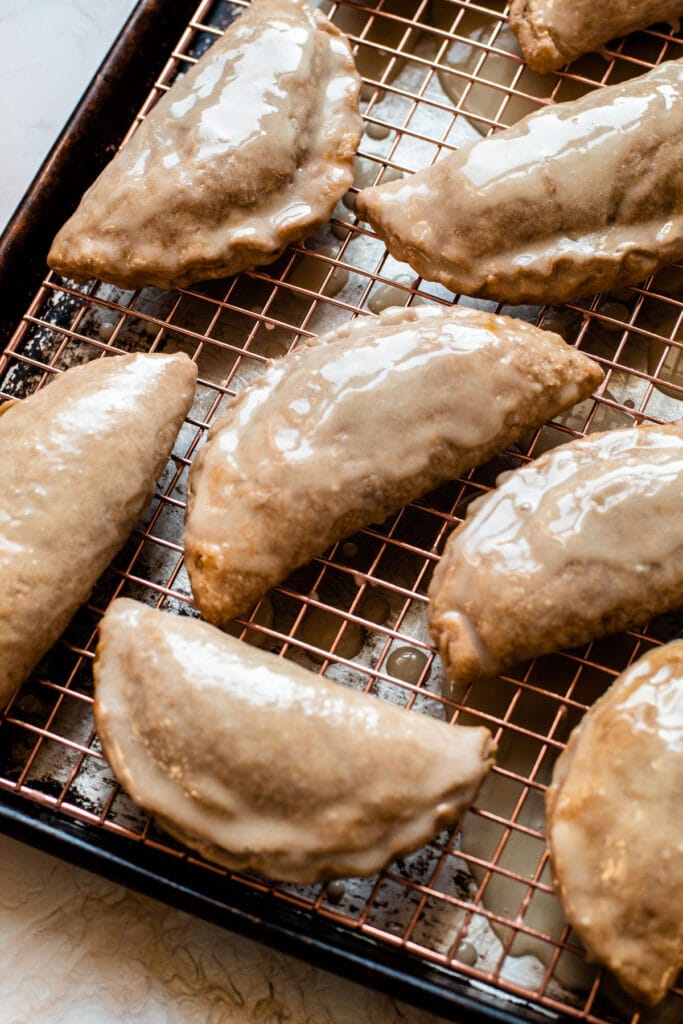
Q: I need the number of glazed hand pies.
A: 8